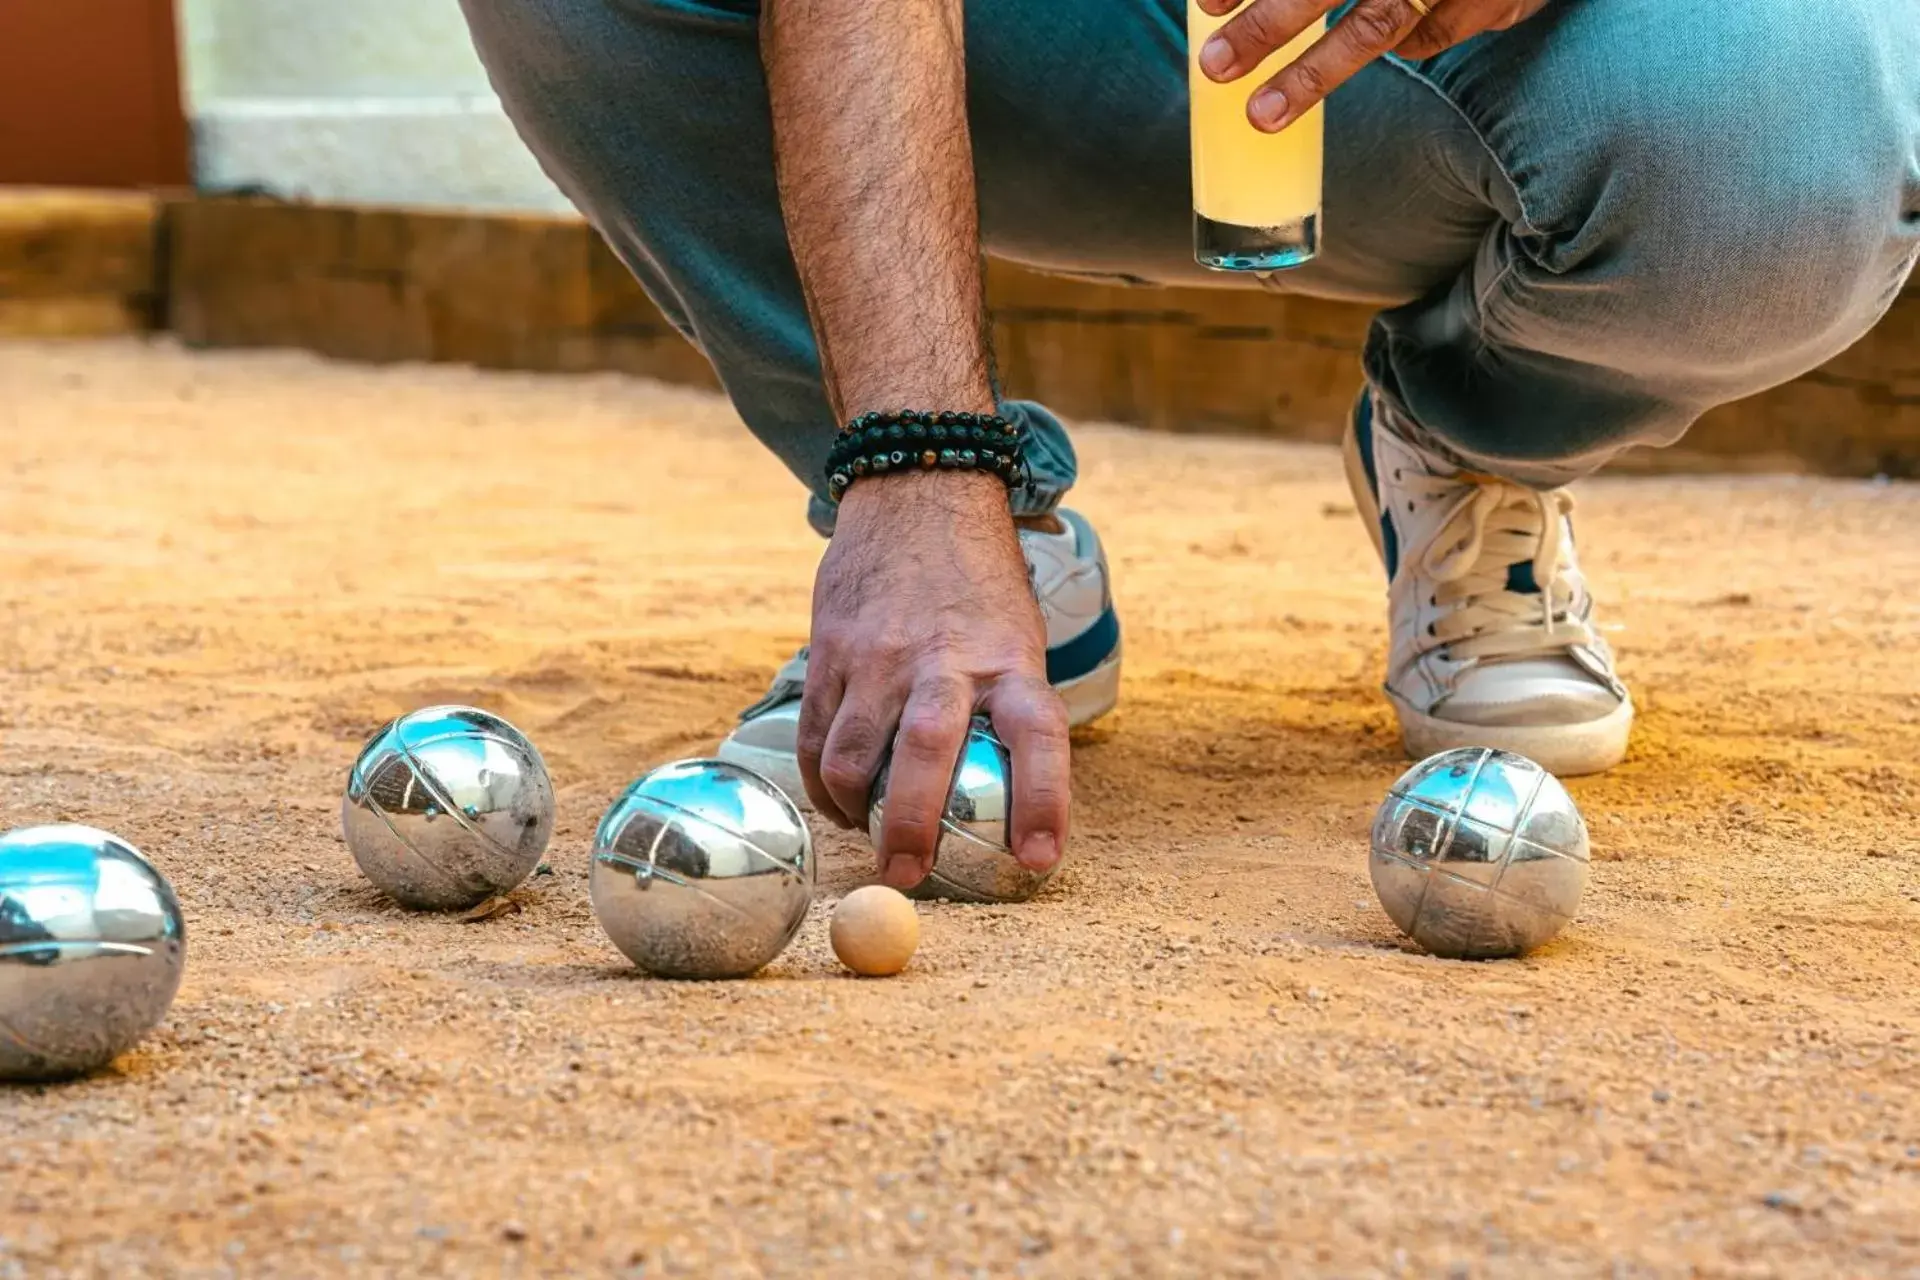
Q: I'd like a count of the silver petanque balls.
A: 5